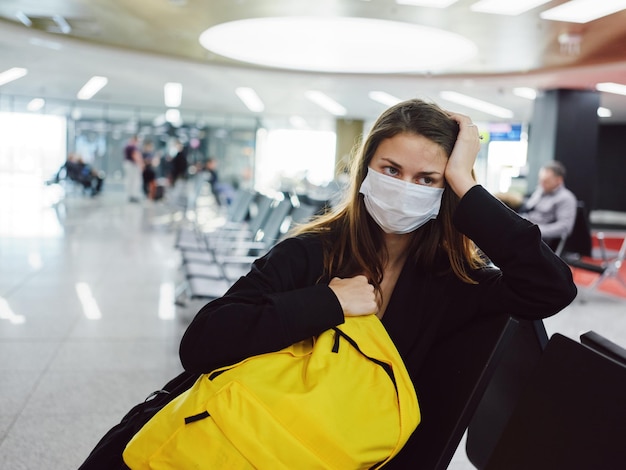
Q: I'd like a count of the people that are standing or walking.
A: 3